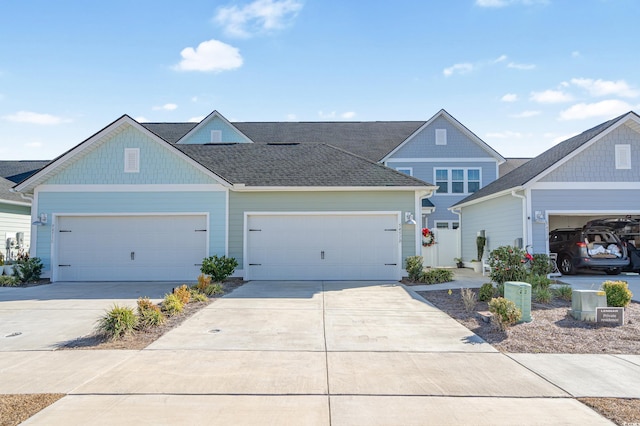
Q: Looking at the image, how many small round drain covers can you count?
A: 2